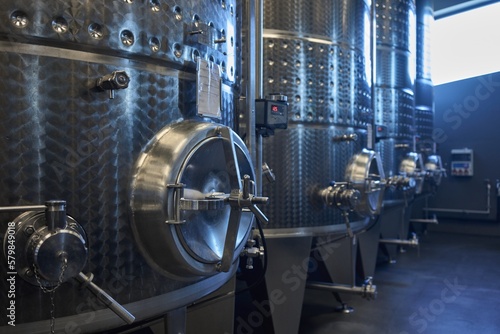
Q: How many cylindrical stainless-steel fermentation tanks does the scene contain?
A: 4